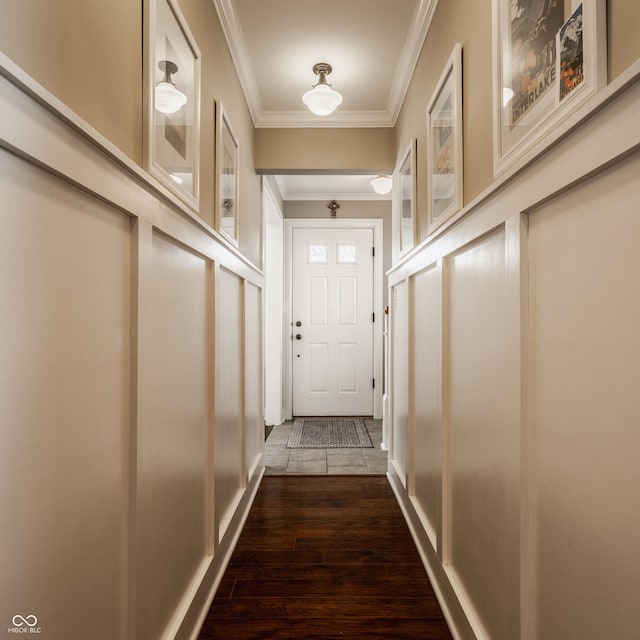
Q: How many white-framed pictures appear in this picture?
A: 5